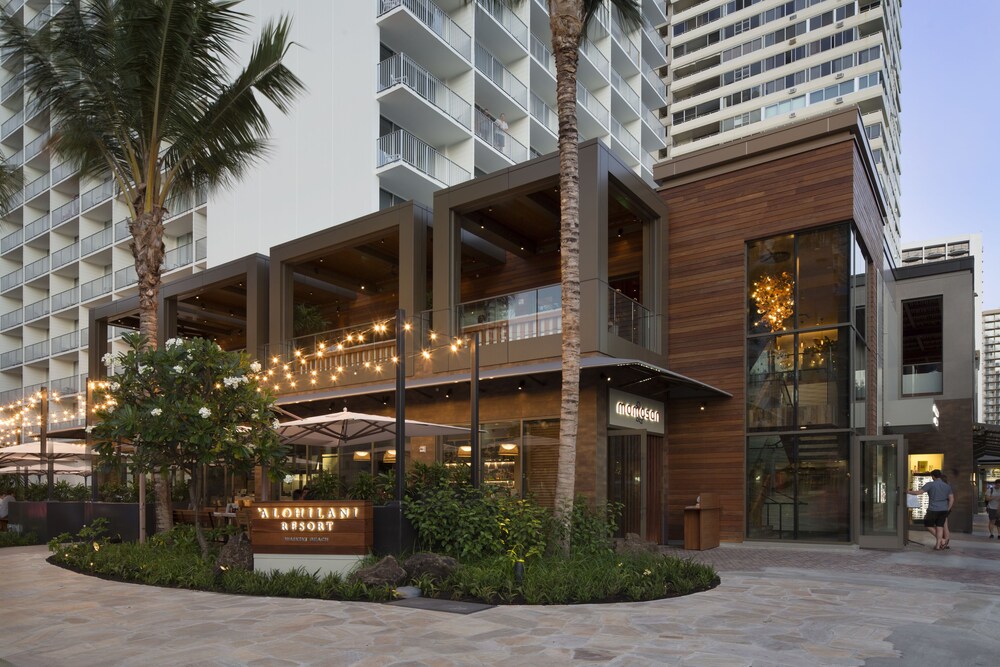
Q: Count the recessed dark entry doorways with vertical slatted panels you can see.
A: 1